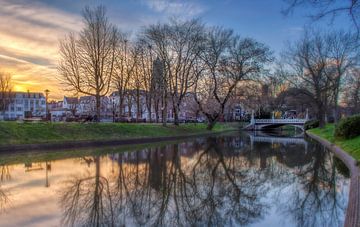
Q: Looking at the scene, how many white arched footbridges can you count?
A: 1